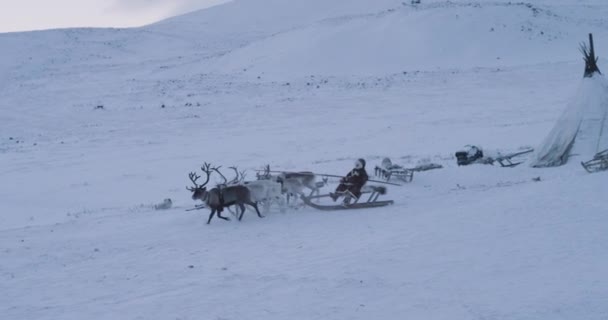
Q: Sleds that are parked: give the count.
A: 3